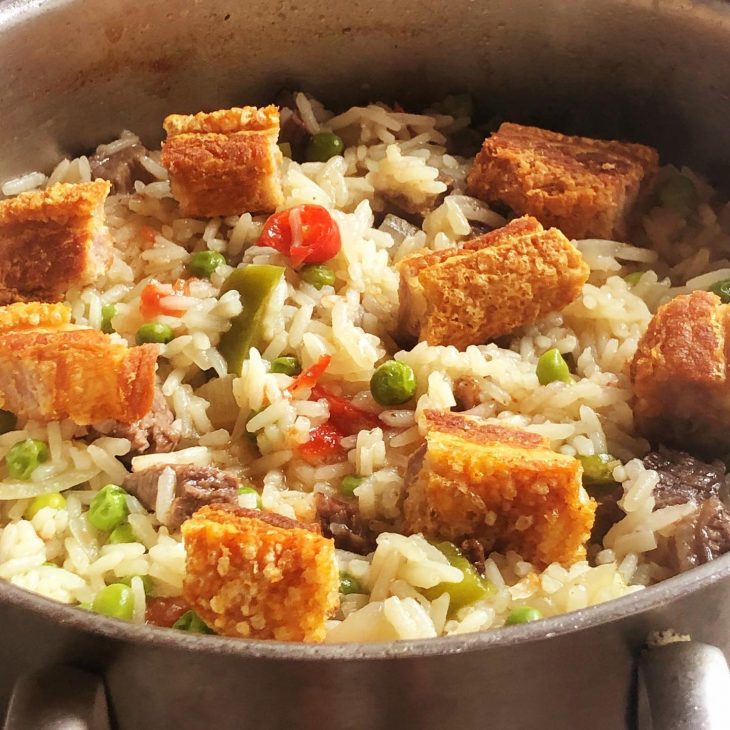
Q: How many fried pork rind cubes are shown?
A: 8